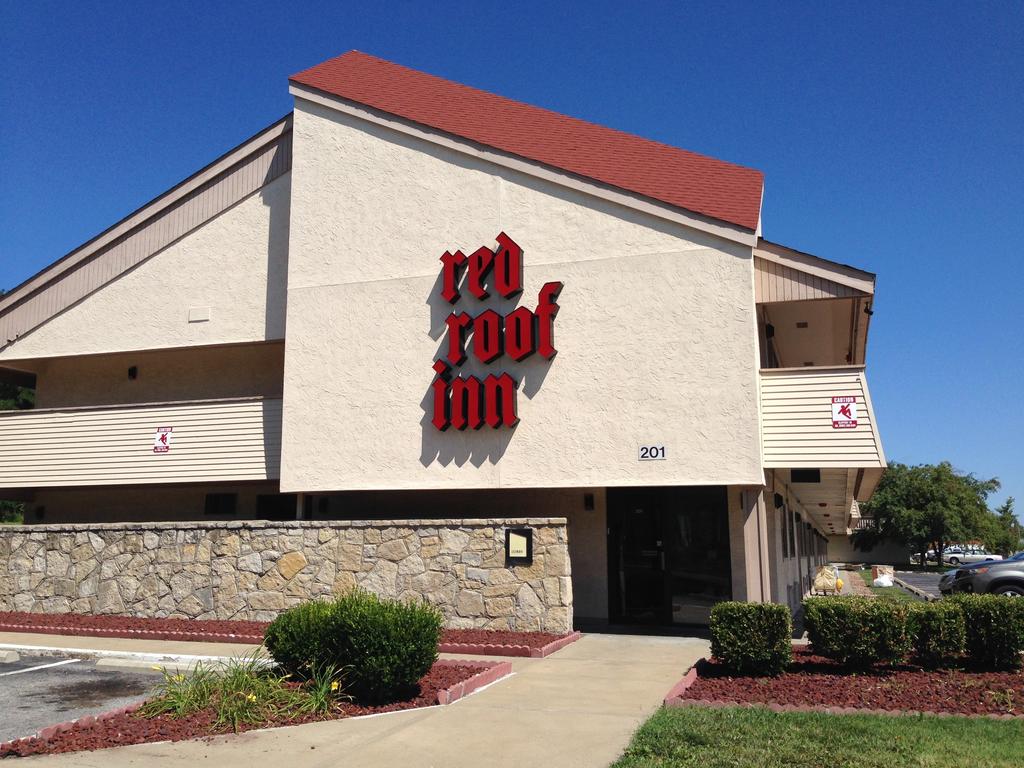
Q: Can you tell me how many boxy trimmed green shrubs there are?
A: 4